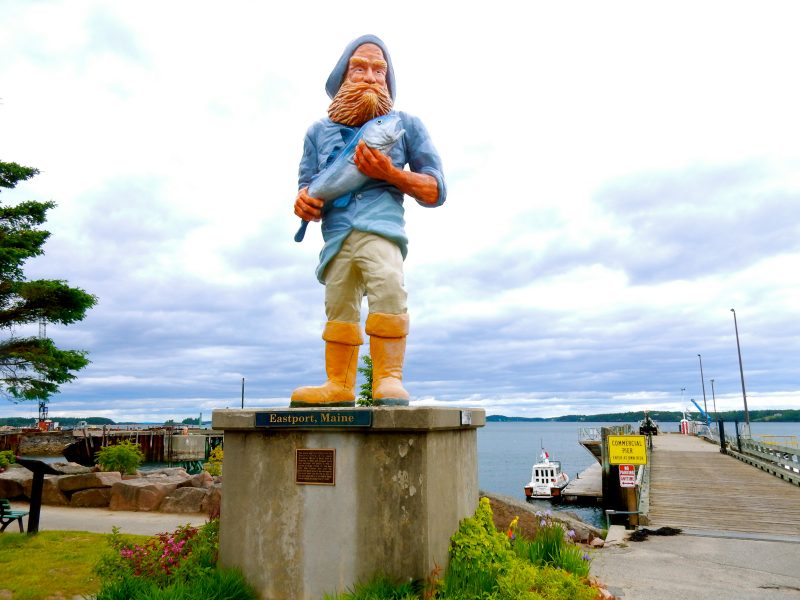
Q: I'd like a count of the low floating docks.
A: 1